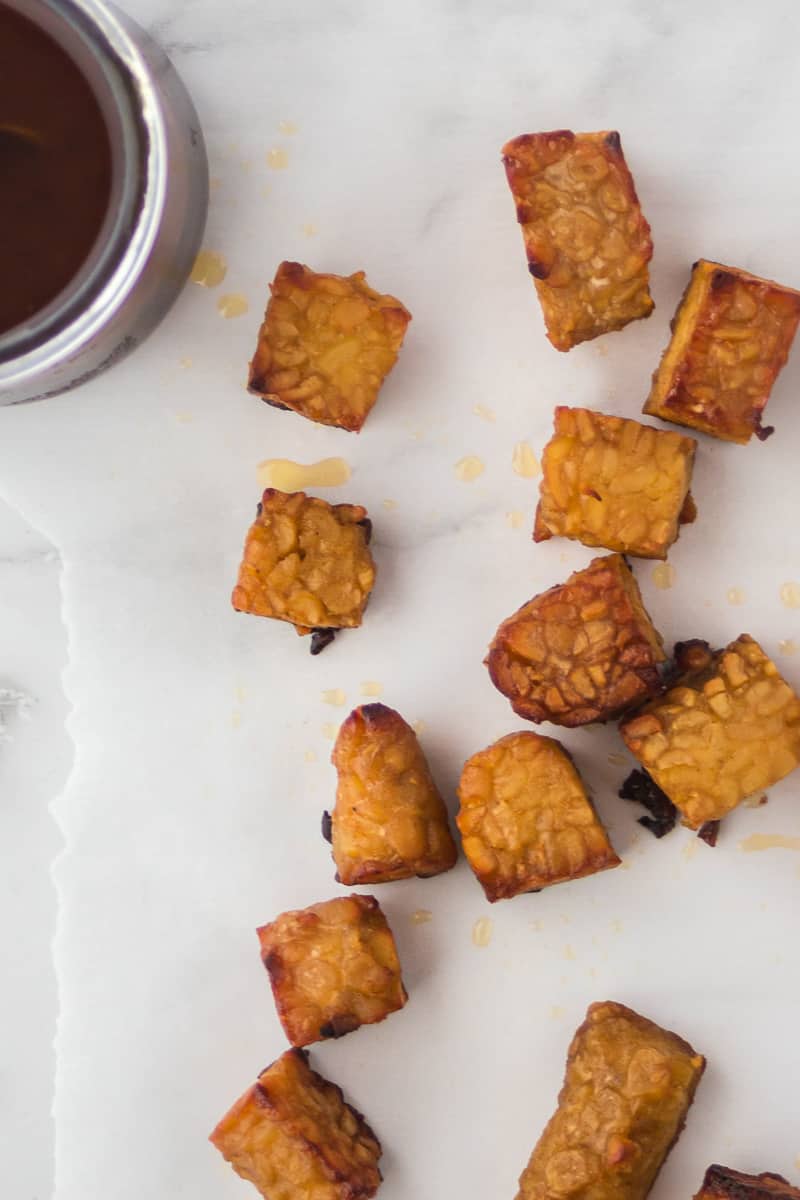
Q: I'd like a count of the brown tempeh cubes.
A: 13